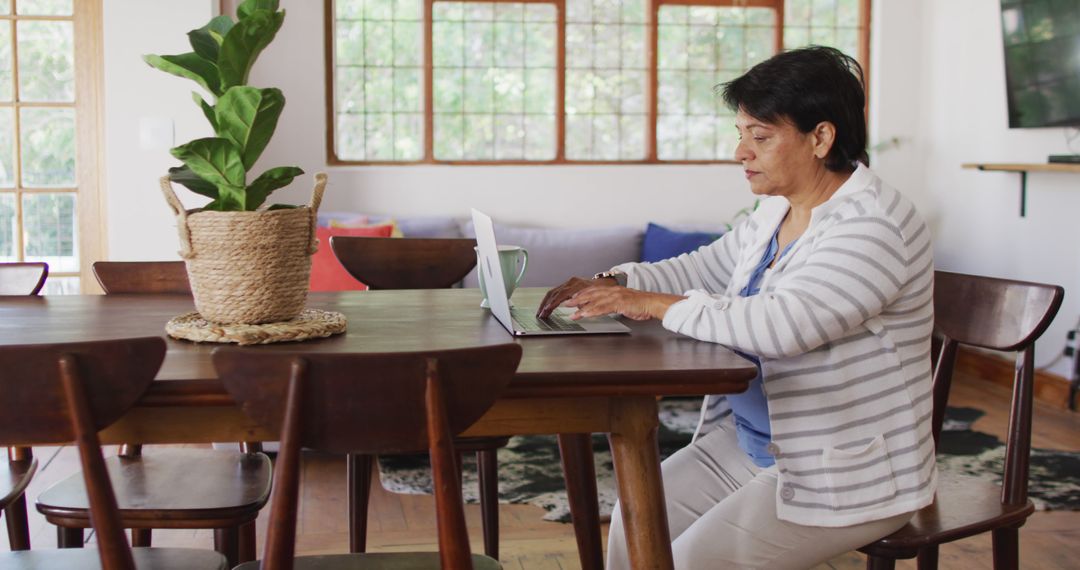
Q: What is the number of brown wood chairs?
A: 6